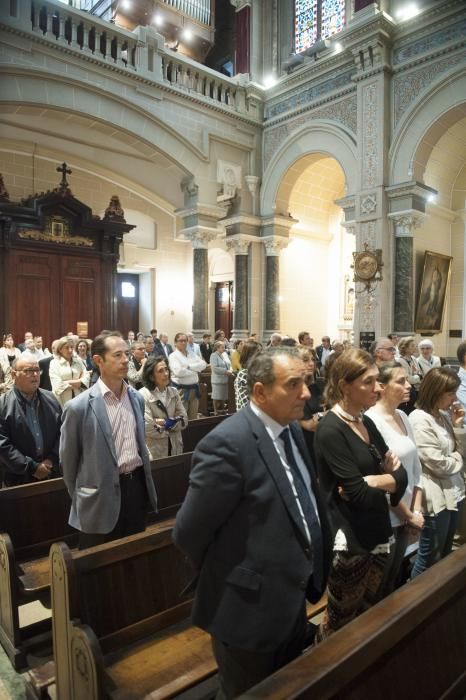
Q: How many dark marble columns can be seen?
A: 4